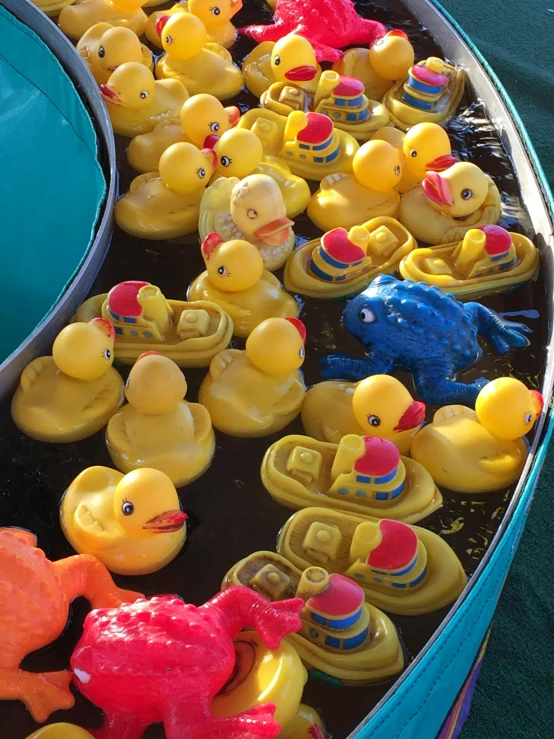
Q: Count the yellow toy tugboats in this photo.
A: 9